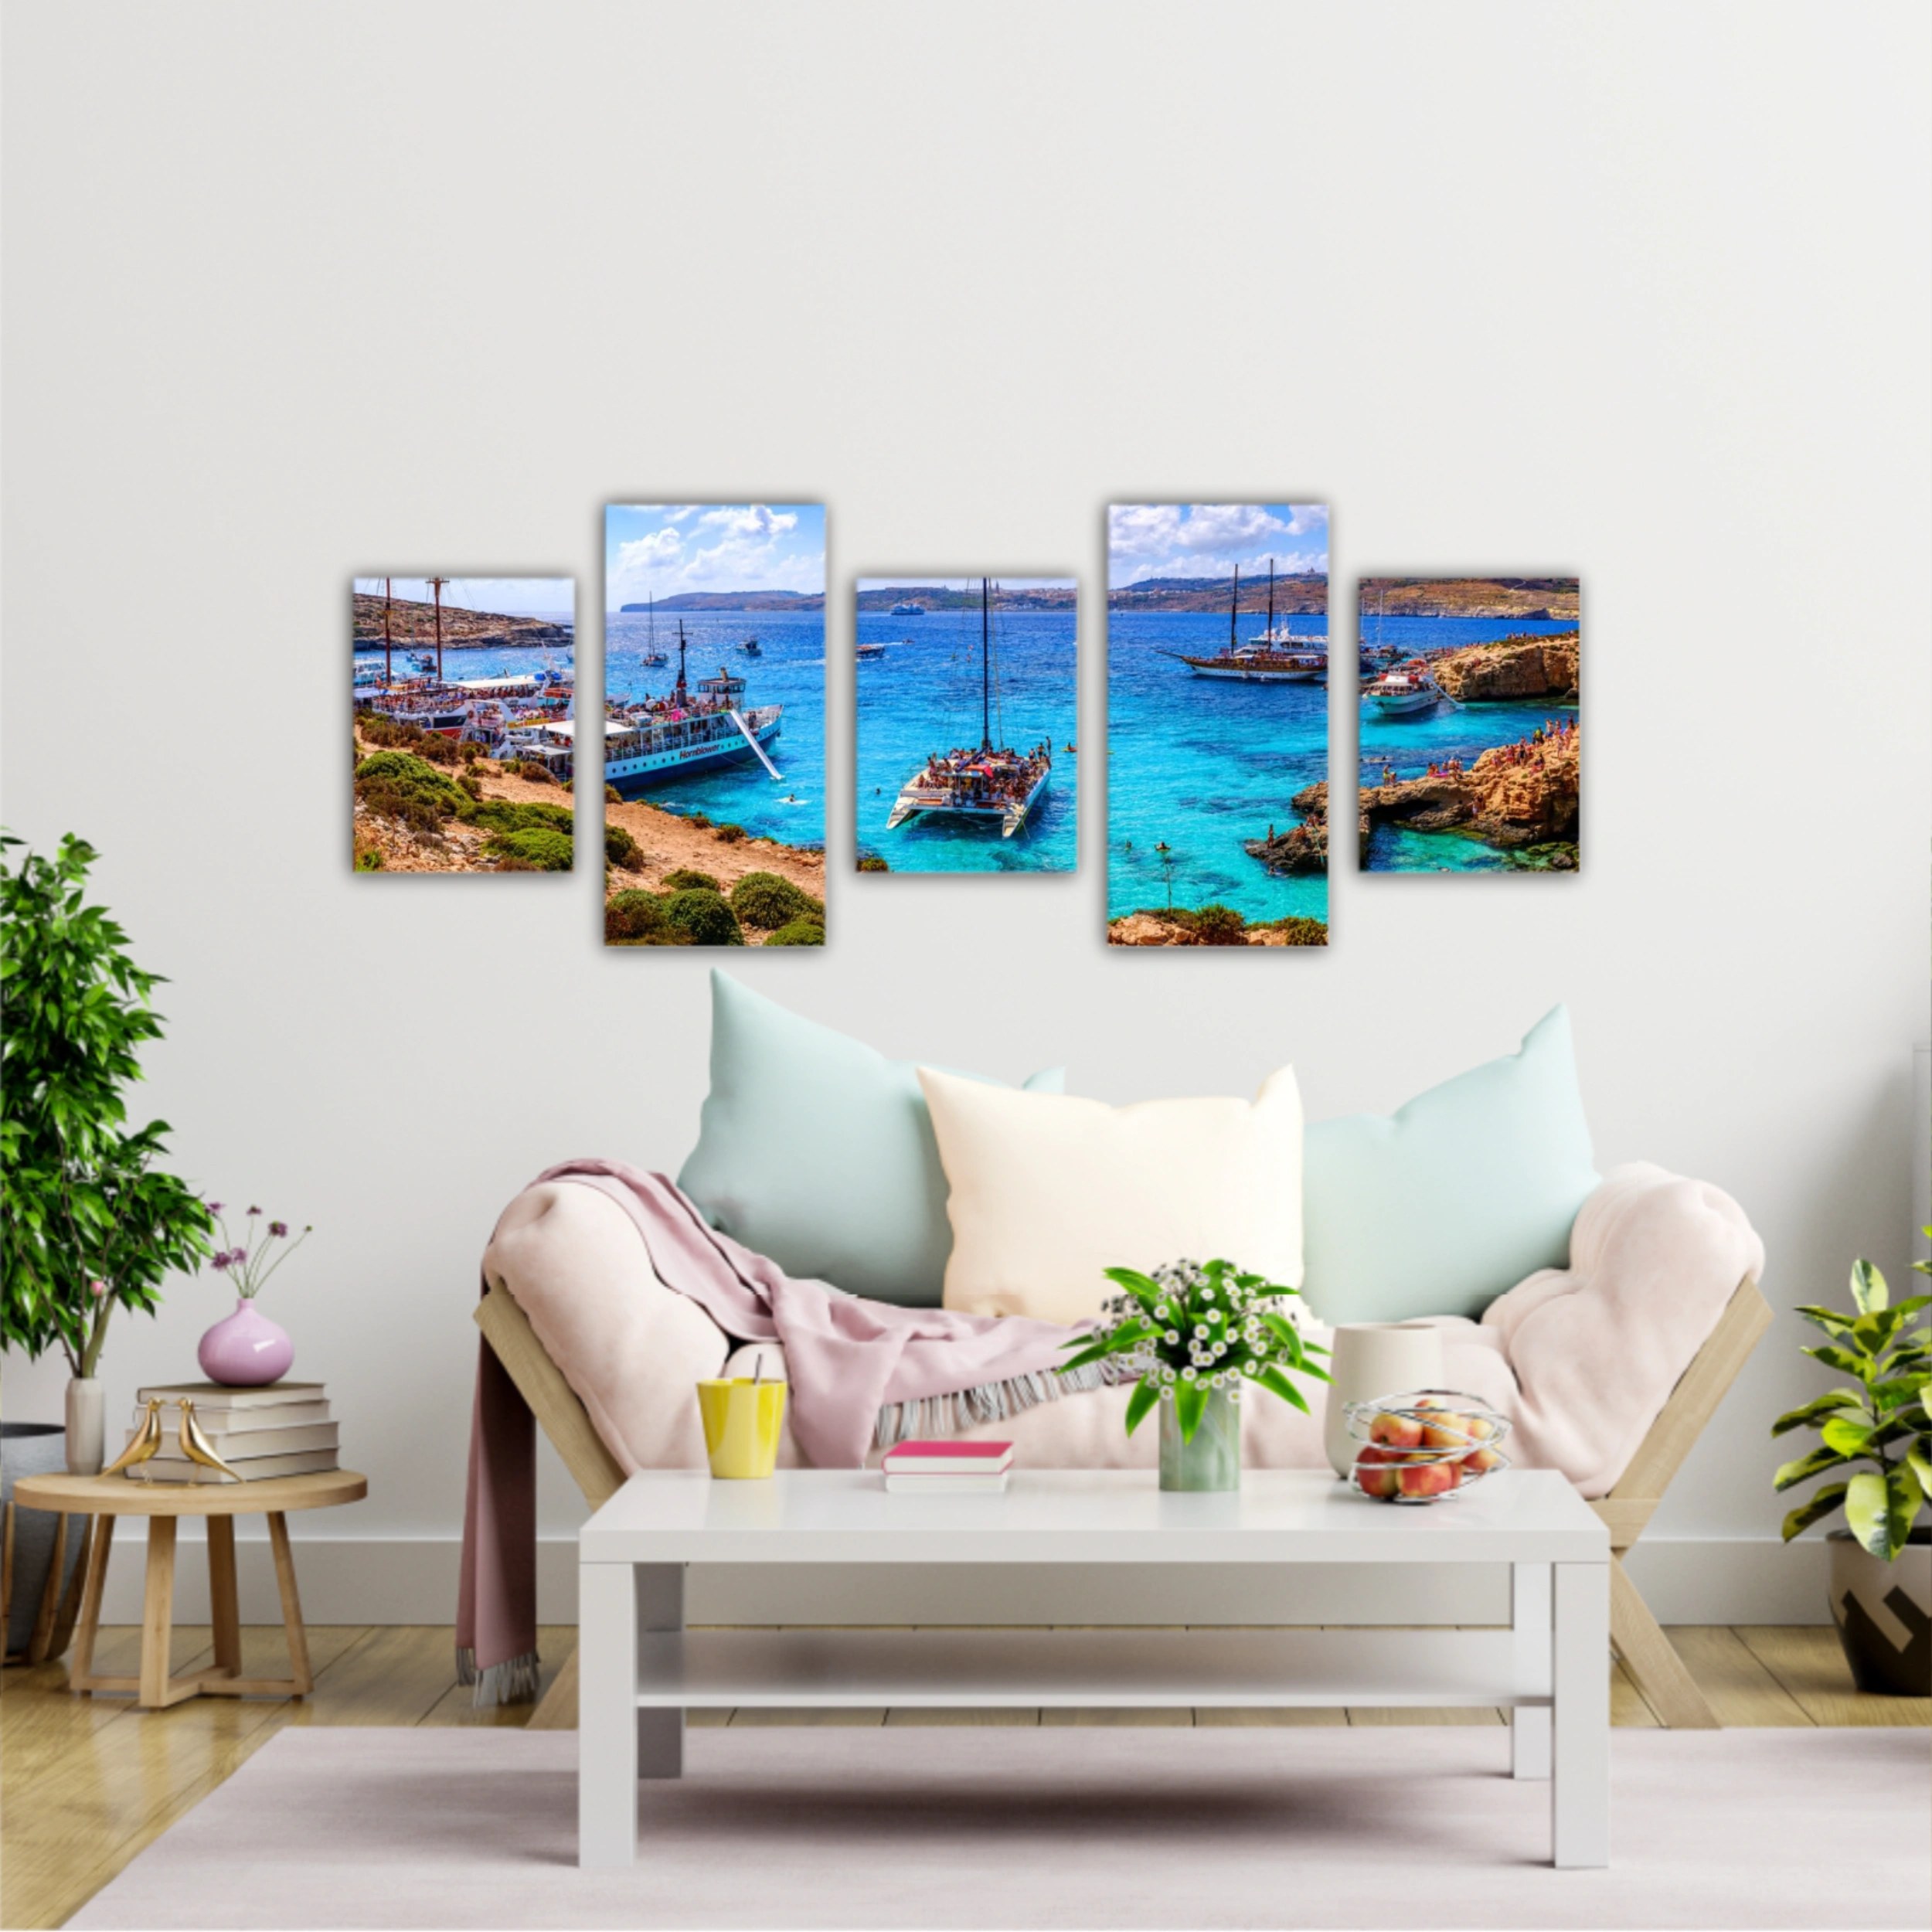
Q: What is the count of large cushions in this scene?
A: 3